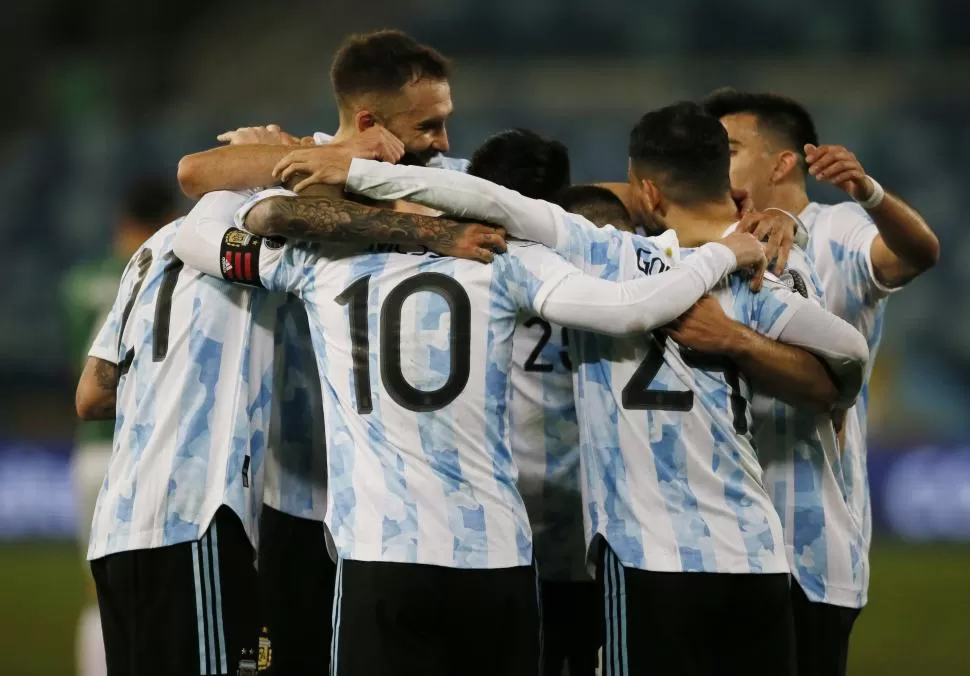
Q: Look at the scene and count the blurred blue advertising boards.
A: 2